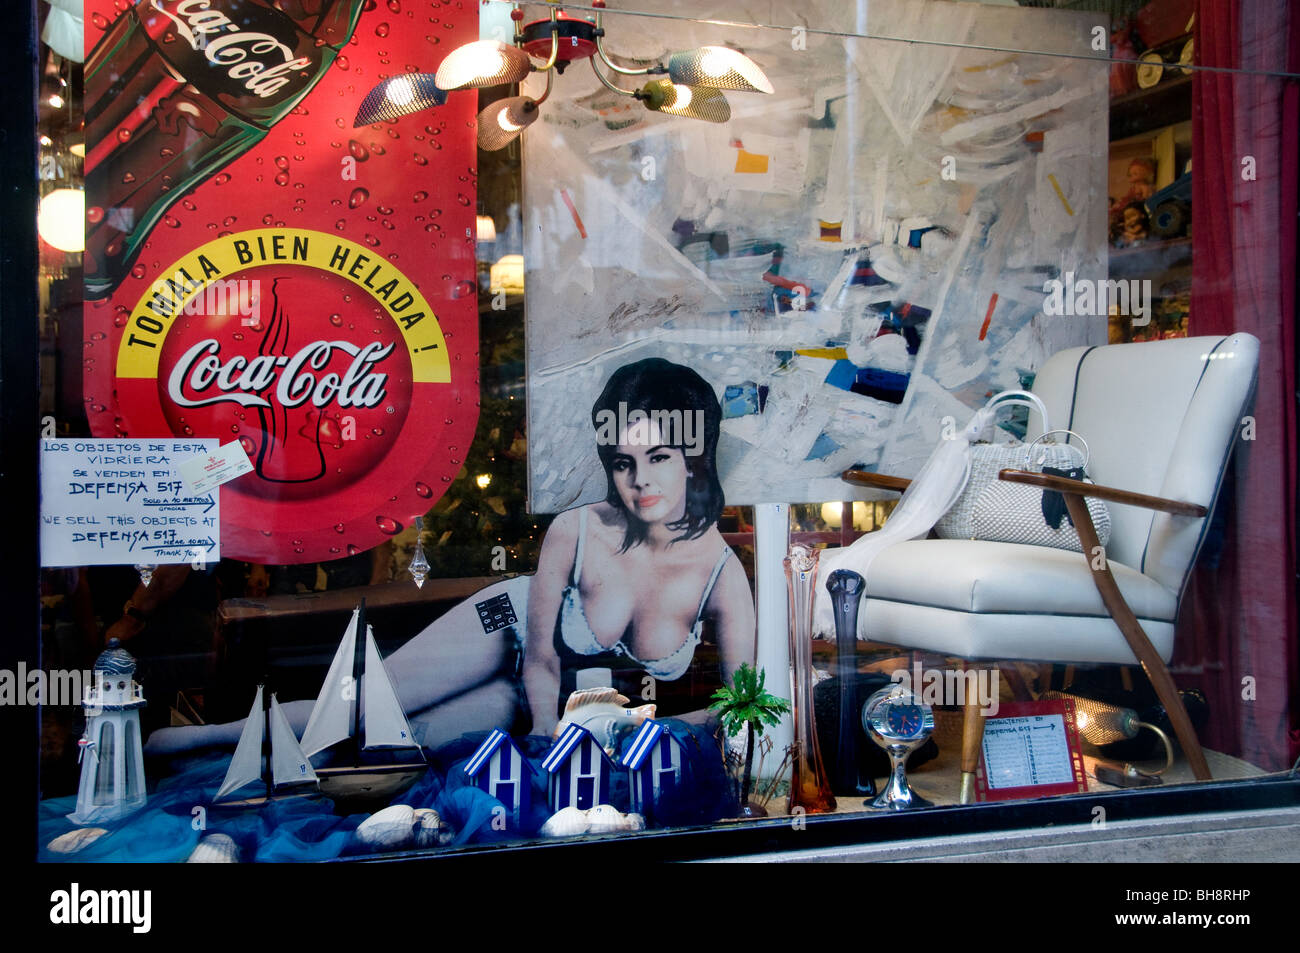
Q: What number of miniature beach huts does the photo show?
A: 3